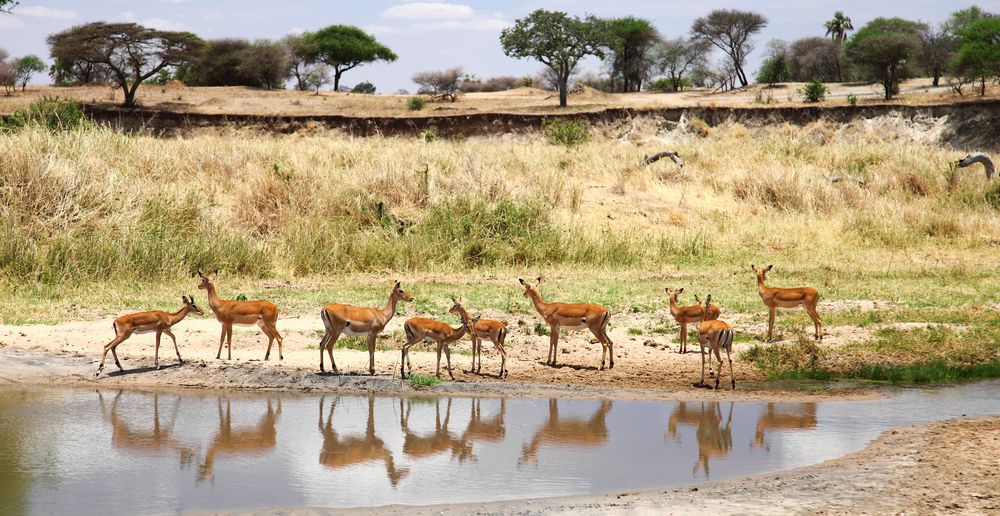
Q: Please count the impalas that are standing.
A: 9